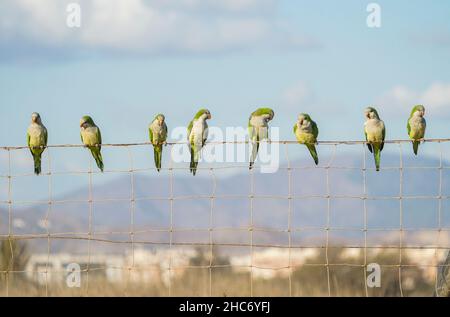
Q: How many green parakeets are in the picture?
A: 8